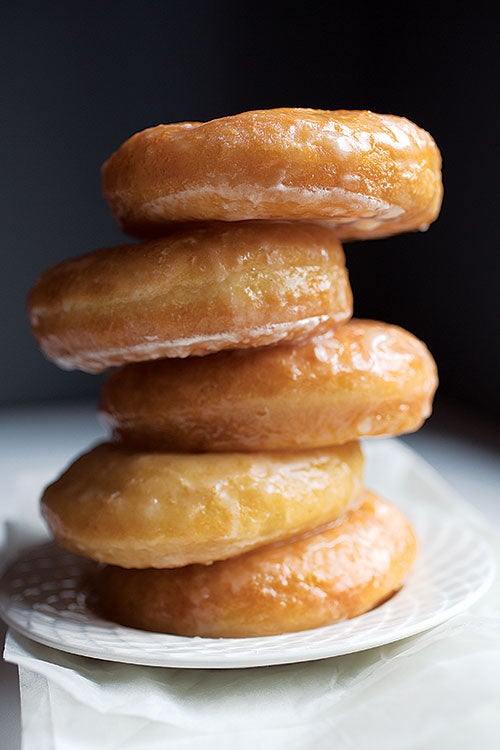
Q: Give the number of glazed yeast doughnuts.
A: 5